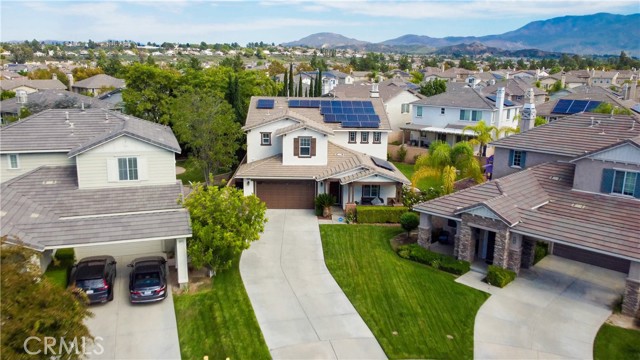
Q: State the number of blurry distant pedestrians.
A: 0